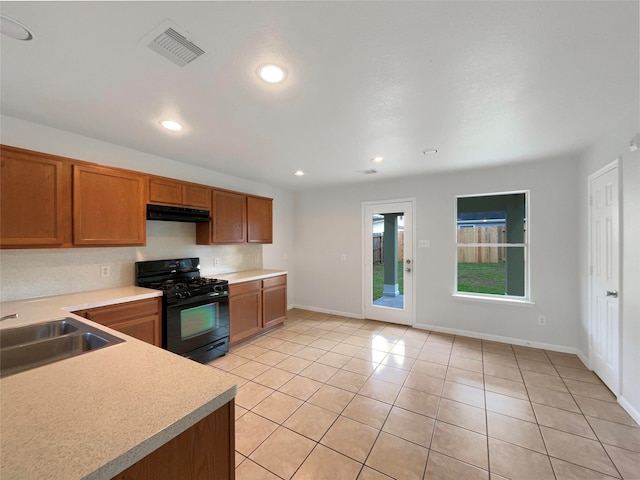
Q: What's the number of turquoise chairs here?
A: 0